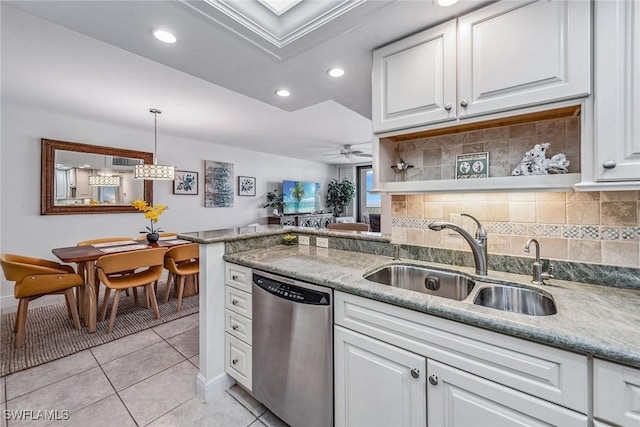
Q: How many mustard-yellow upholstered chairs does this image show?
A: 5